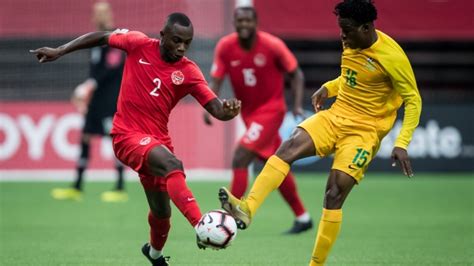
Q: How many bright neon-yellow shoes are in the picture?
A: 2